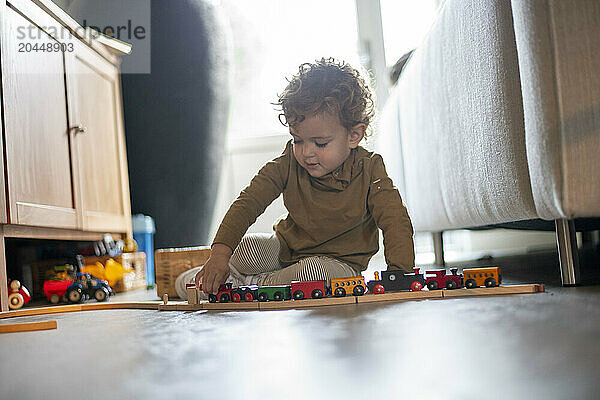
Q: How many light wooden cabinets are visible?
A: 1